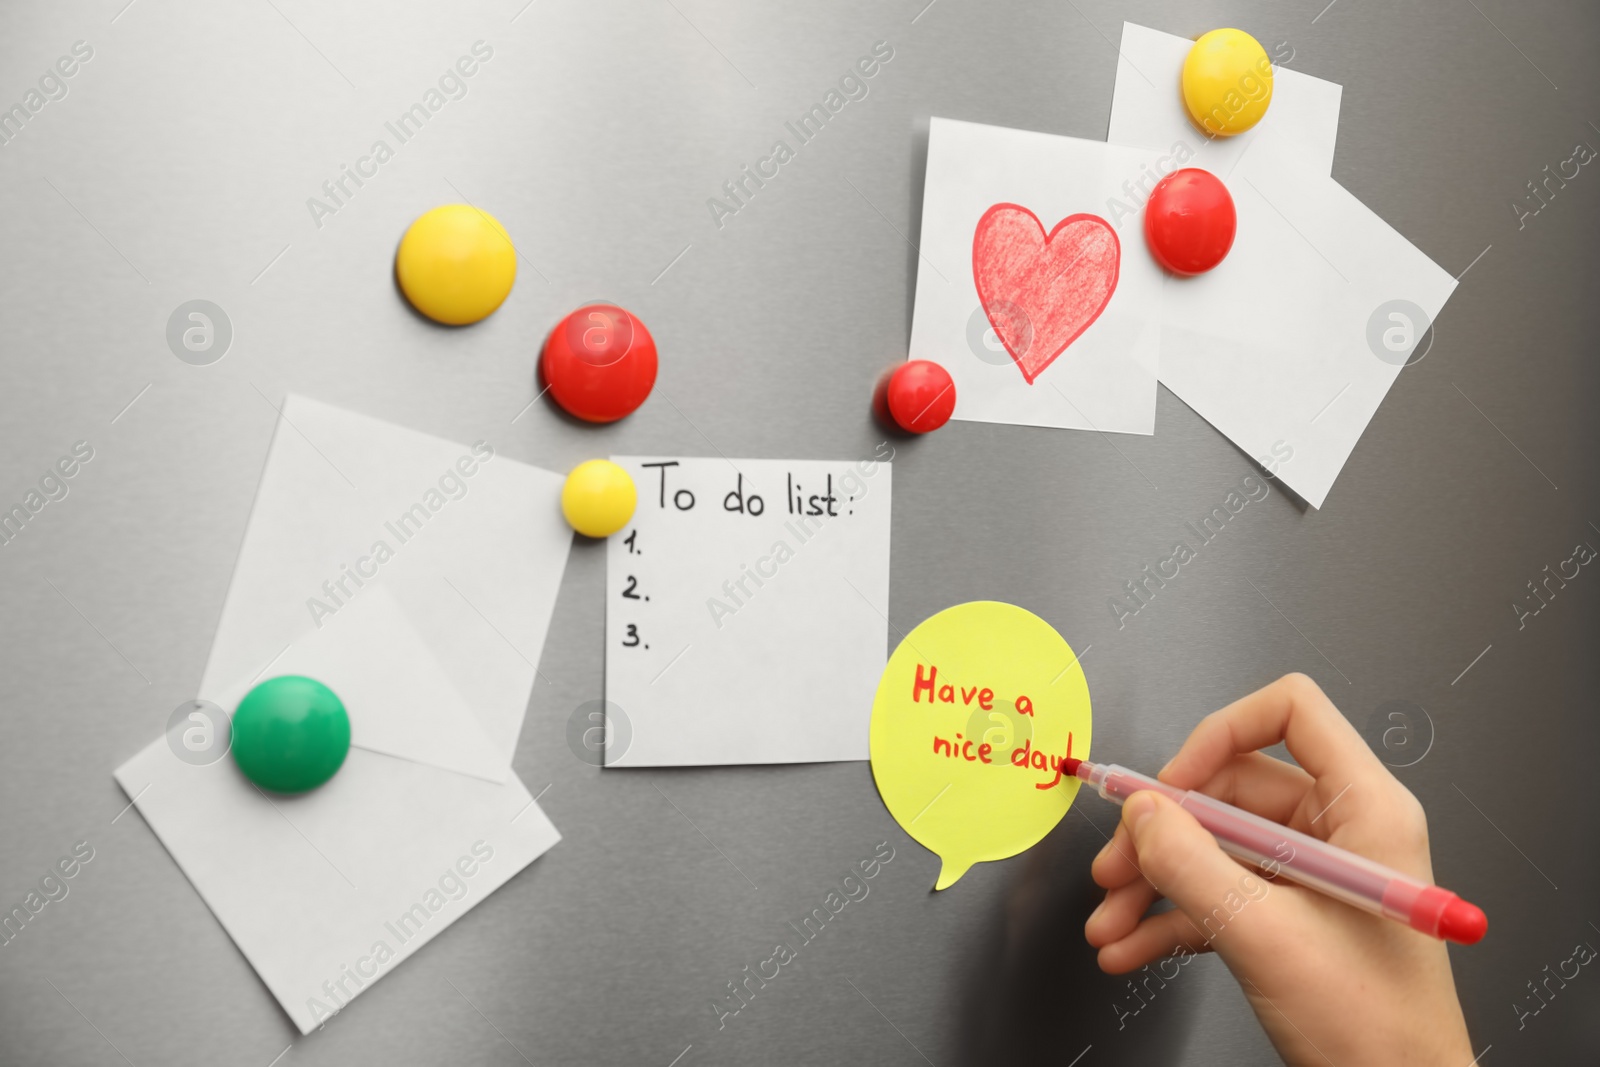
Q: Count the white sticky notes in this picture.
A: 6